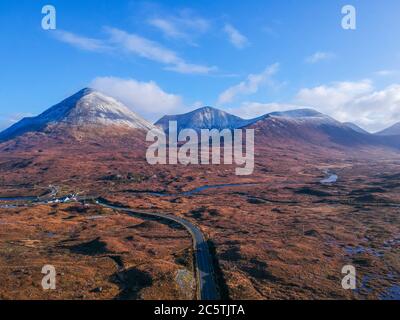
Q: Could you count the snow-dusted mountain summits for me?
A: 3